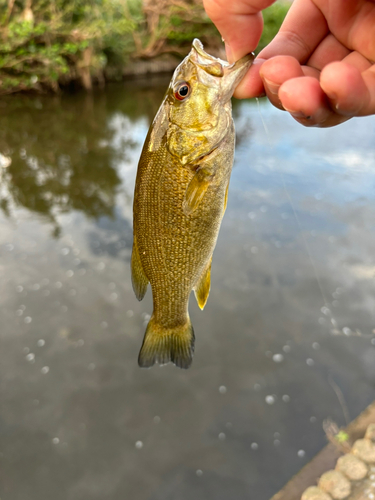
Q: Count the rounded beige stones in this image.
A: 5